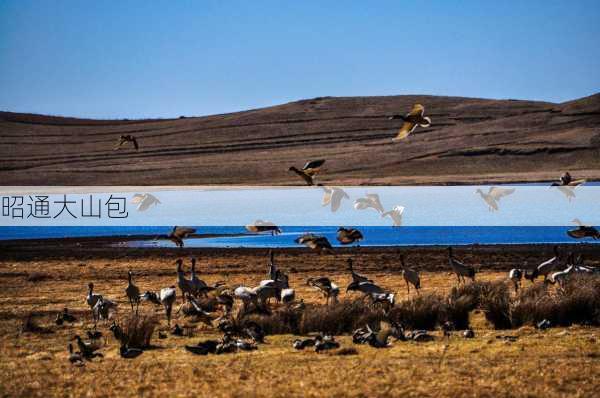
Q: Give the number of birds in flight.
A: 14